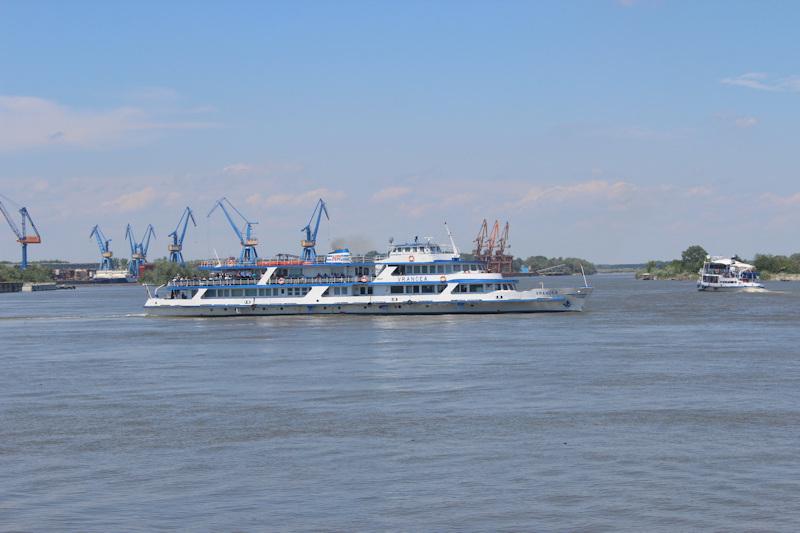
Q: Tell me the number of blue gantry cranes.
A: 7